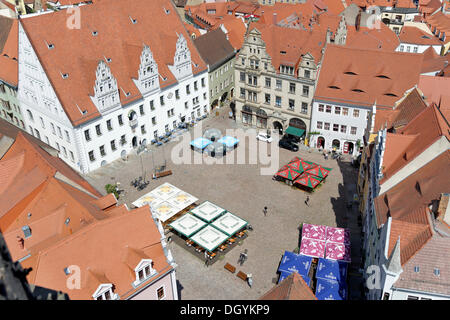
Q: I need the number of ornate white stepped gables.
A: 3